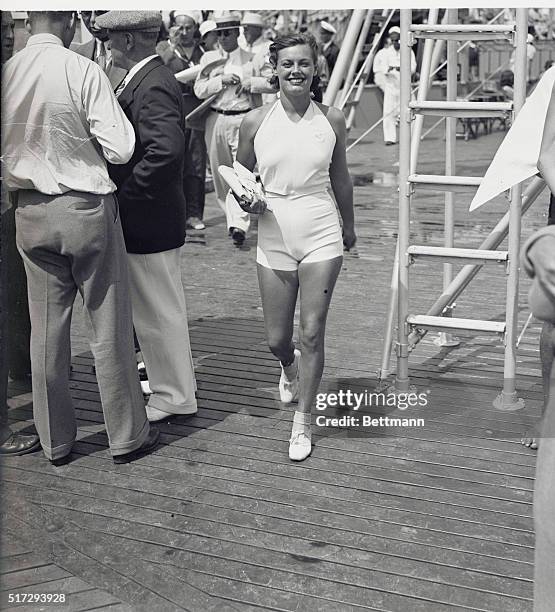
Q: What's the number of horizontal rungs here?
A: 5